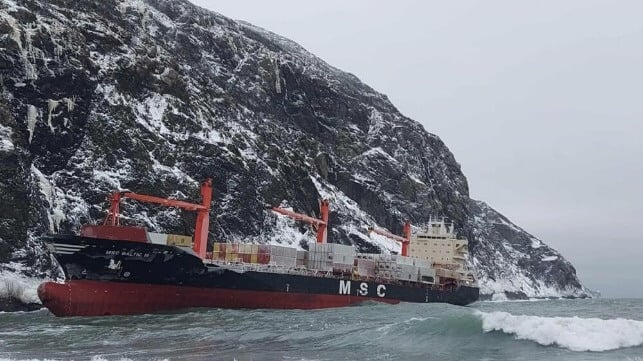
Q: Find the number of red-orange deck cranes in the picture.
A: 3